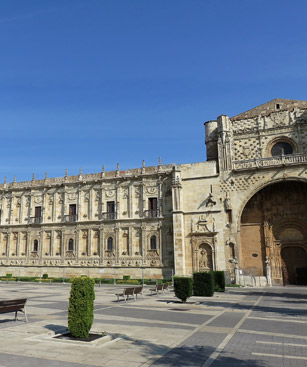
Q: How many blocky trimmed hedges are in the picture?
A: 4